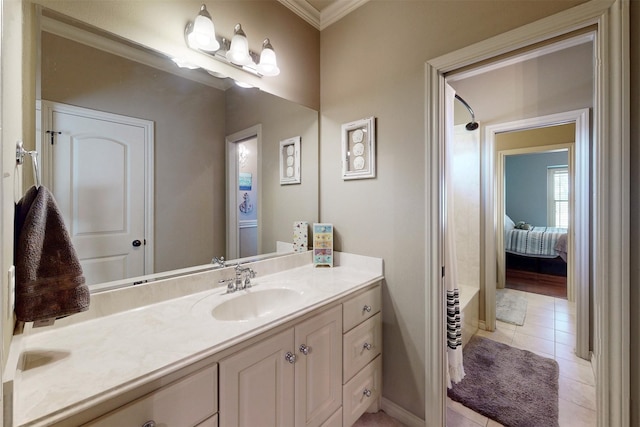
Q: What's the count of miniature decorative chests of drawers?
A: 1